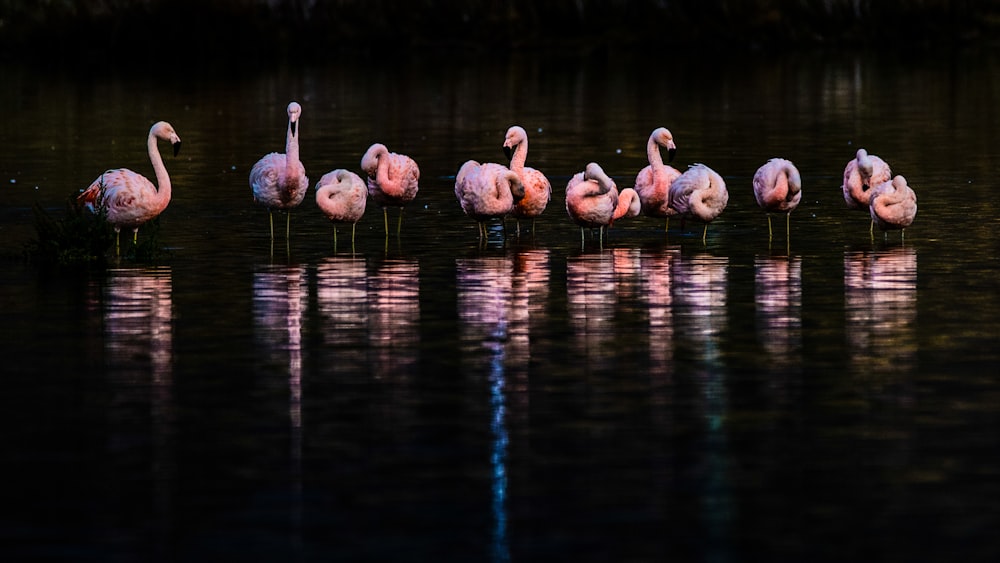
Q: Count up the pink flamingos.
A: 13